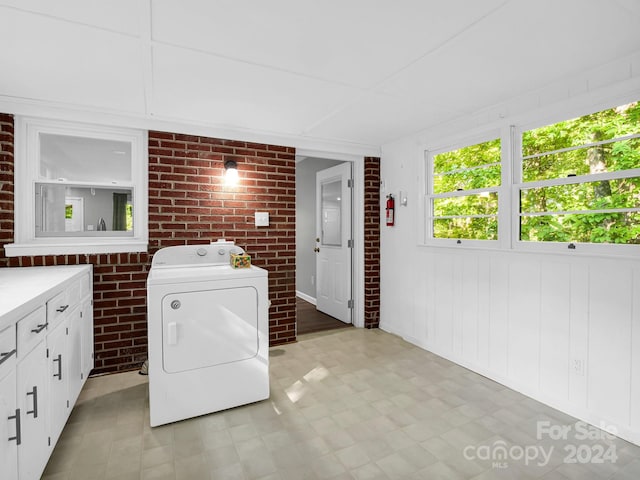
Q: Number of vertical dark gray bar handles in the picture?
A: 3